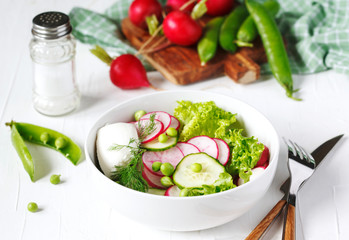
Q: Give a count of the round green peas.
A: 12